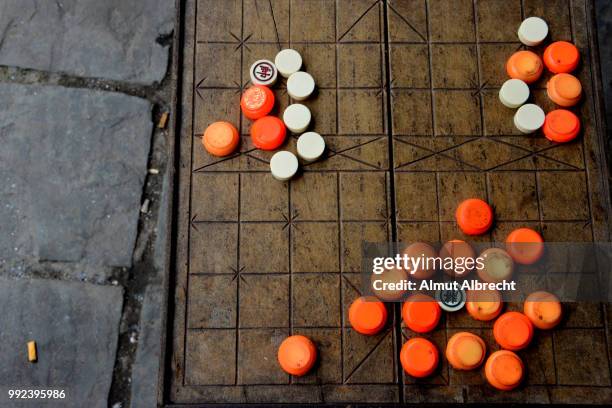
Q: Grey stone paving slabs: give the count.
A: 3